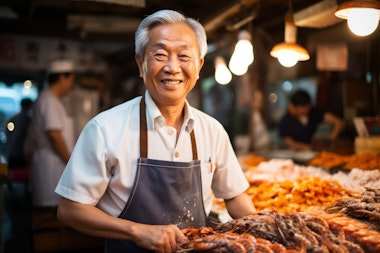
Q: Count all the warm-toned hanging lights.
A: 5